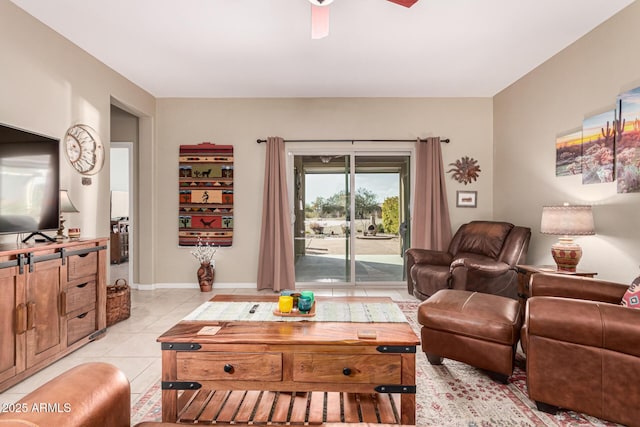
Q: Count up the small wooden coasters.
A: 2